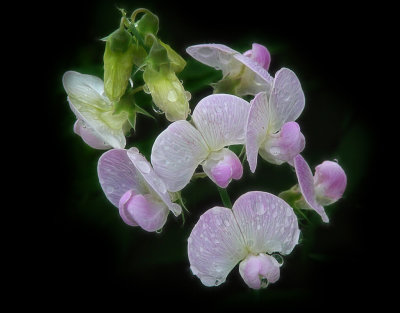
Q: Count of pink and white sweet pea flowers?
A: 7